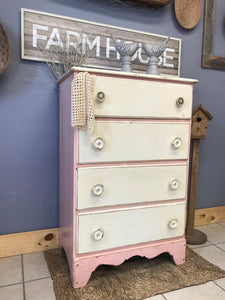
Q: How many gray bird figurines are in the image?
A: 2